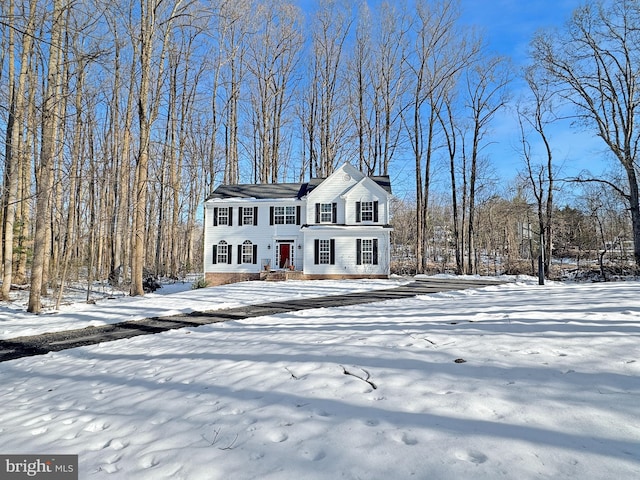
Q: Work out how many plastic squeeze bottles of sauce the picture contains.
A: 0